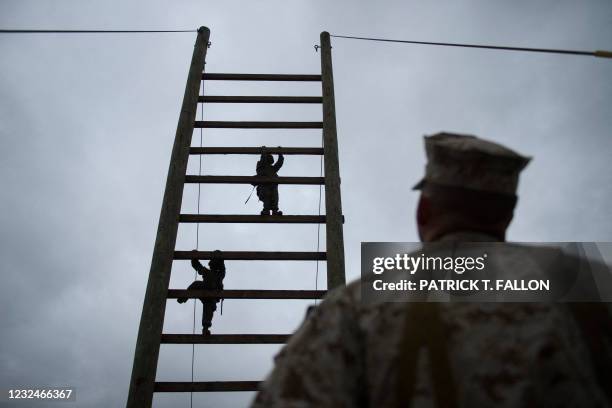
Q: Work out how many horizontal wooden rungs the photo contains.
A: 10